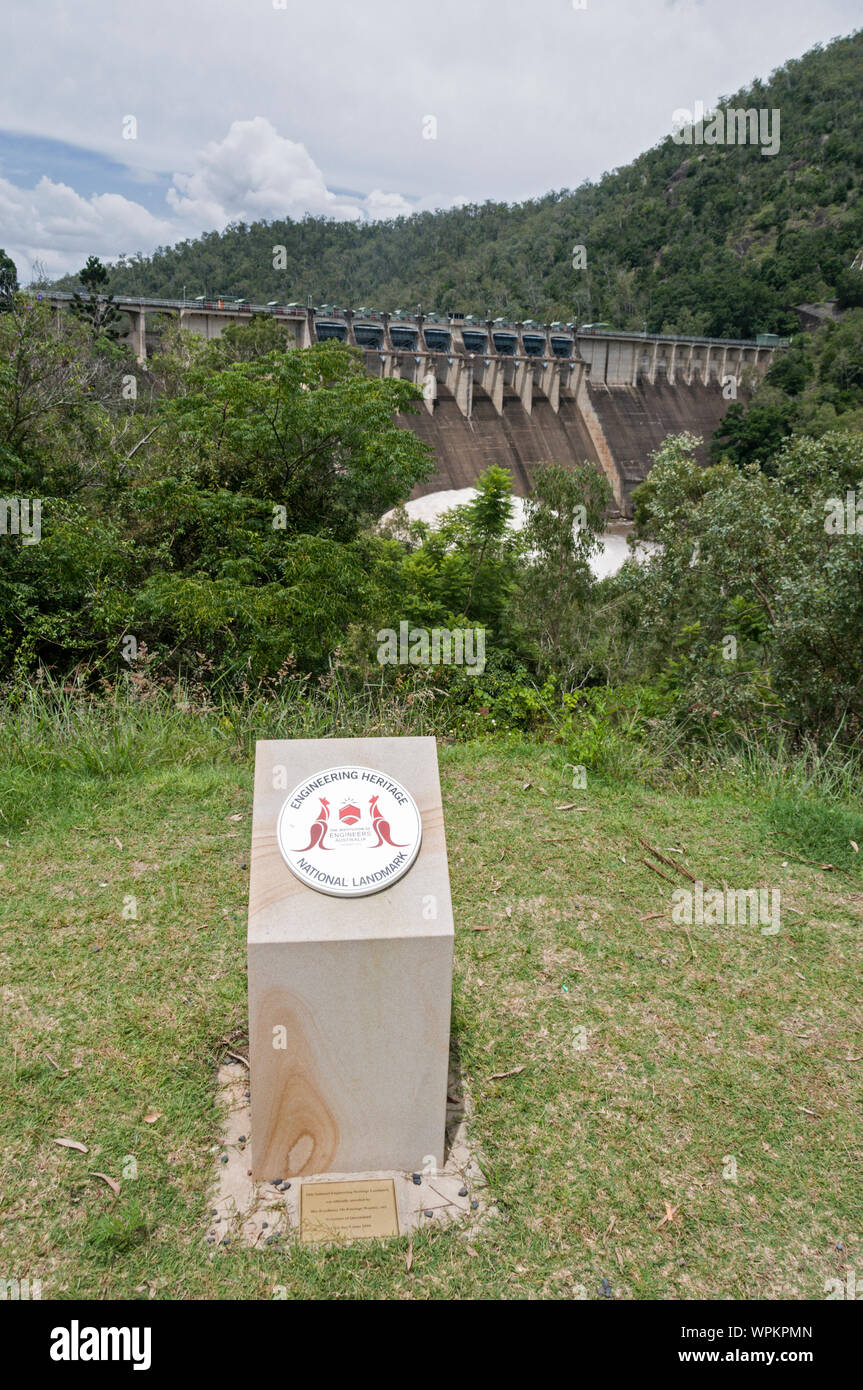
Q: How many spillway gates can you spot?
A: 8